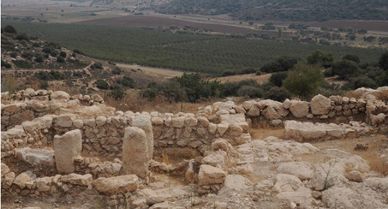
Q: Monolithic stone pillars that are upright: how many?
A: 3